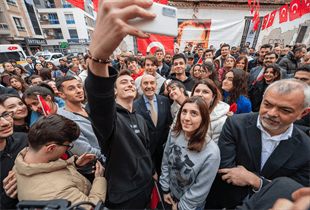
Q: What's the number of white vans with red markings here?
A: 1